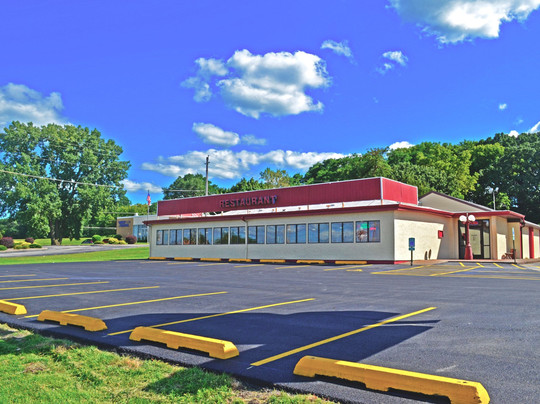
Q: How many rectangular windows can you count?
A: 12